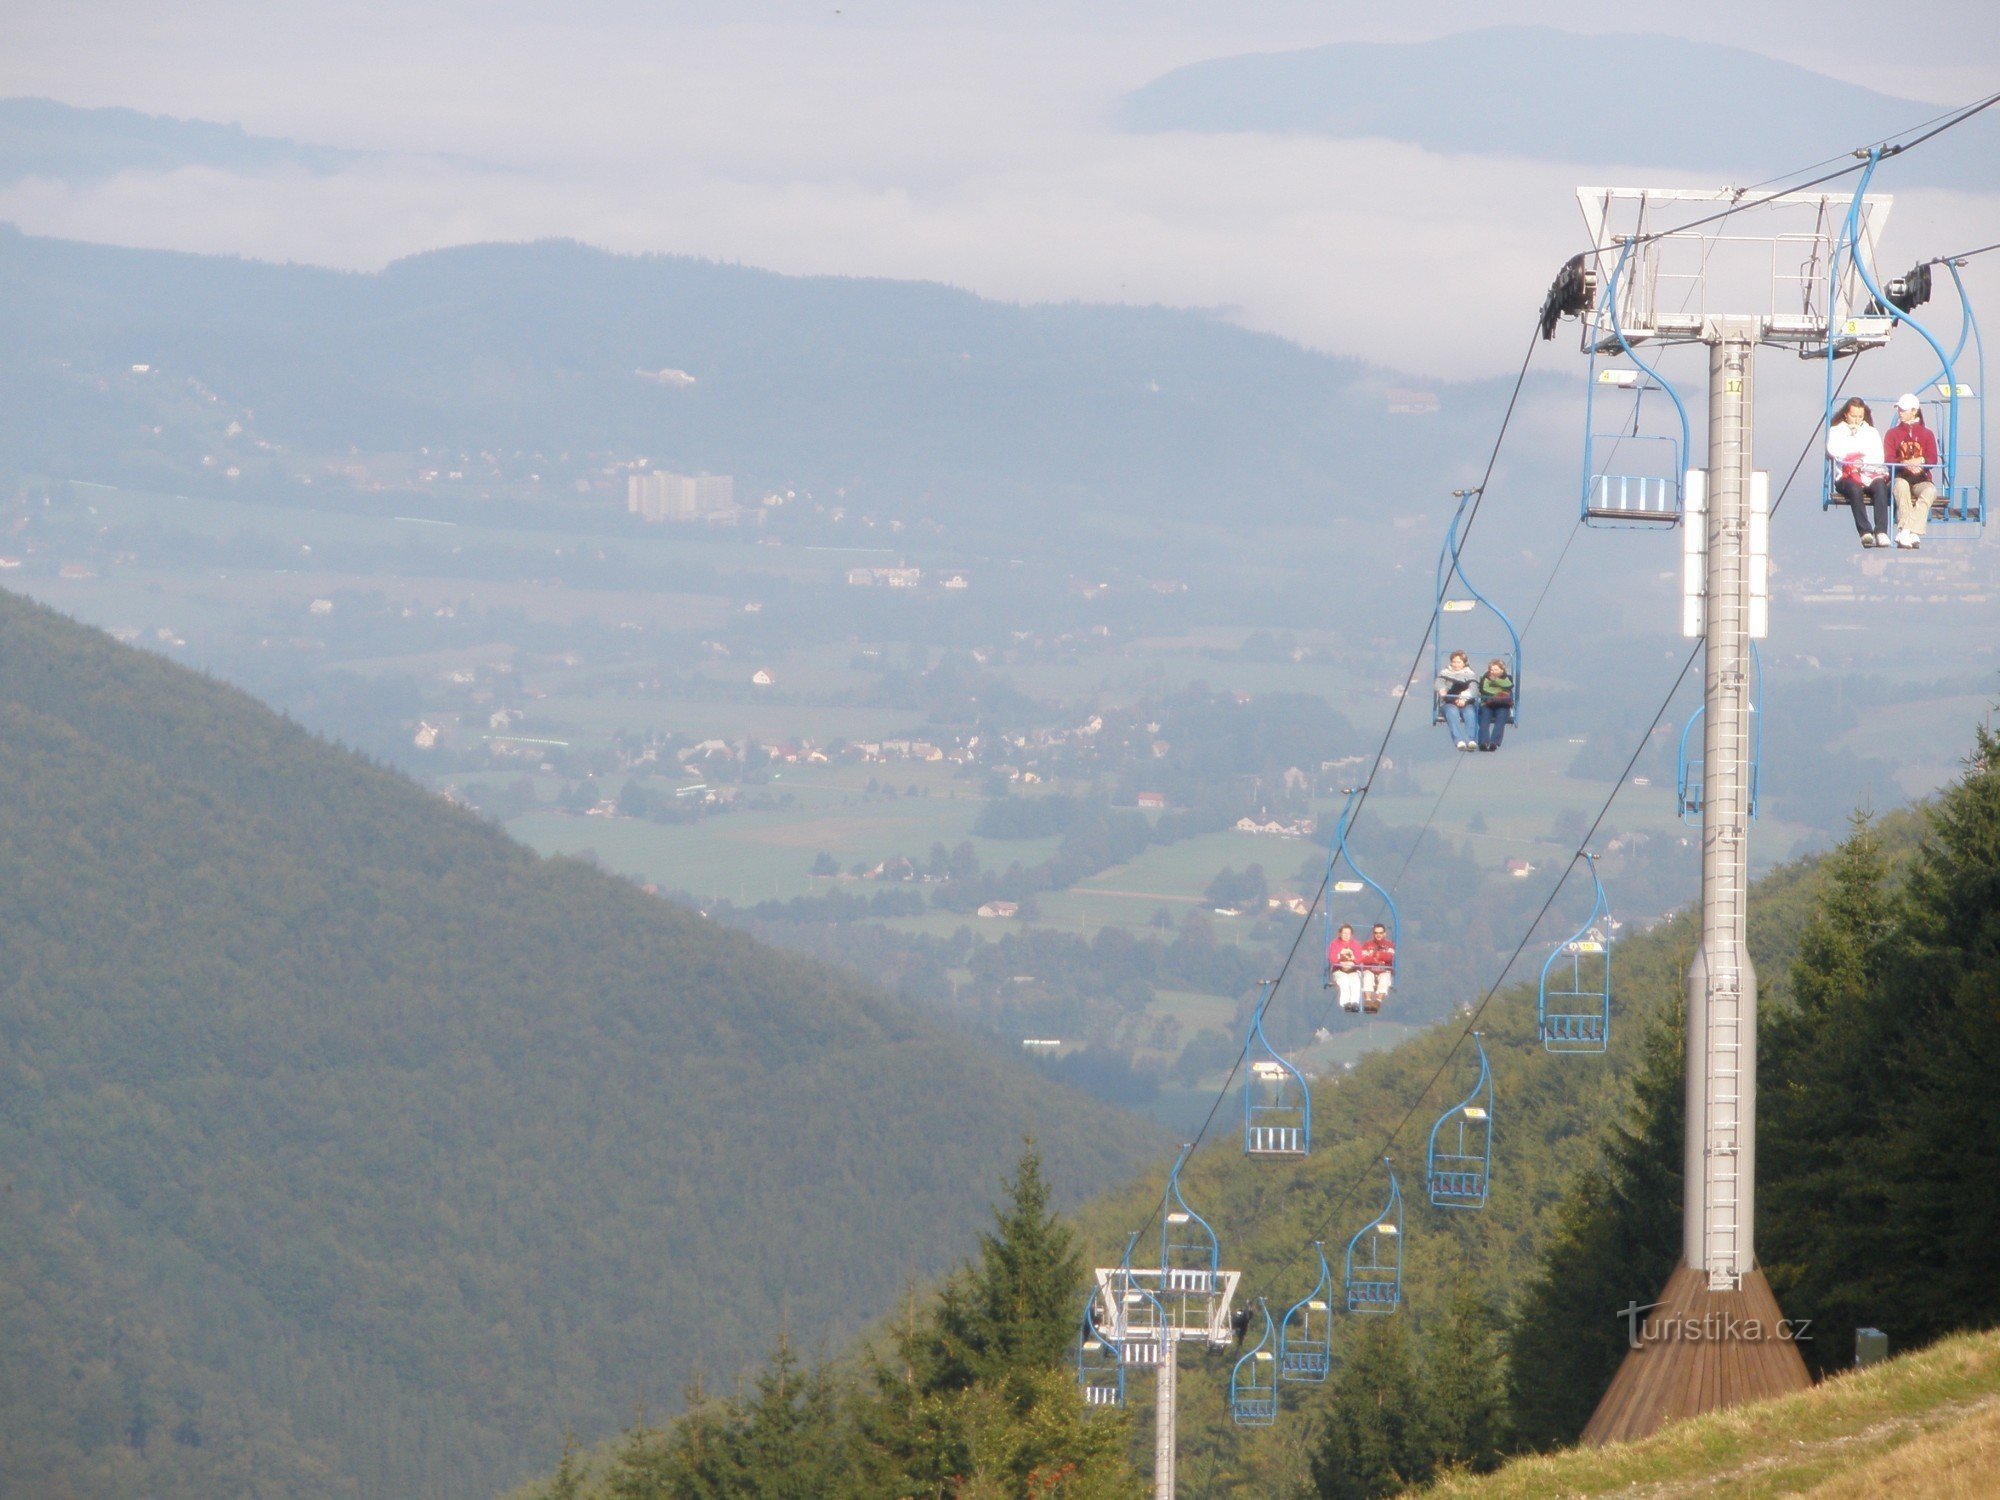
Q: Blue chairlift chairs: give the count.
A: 15